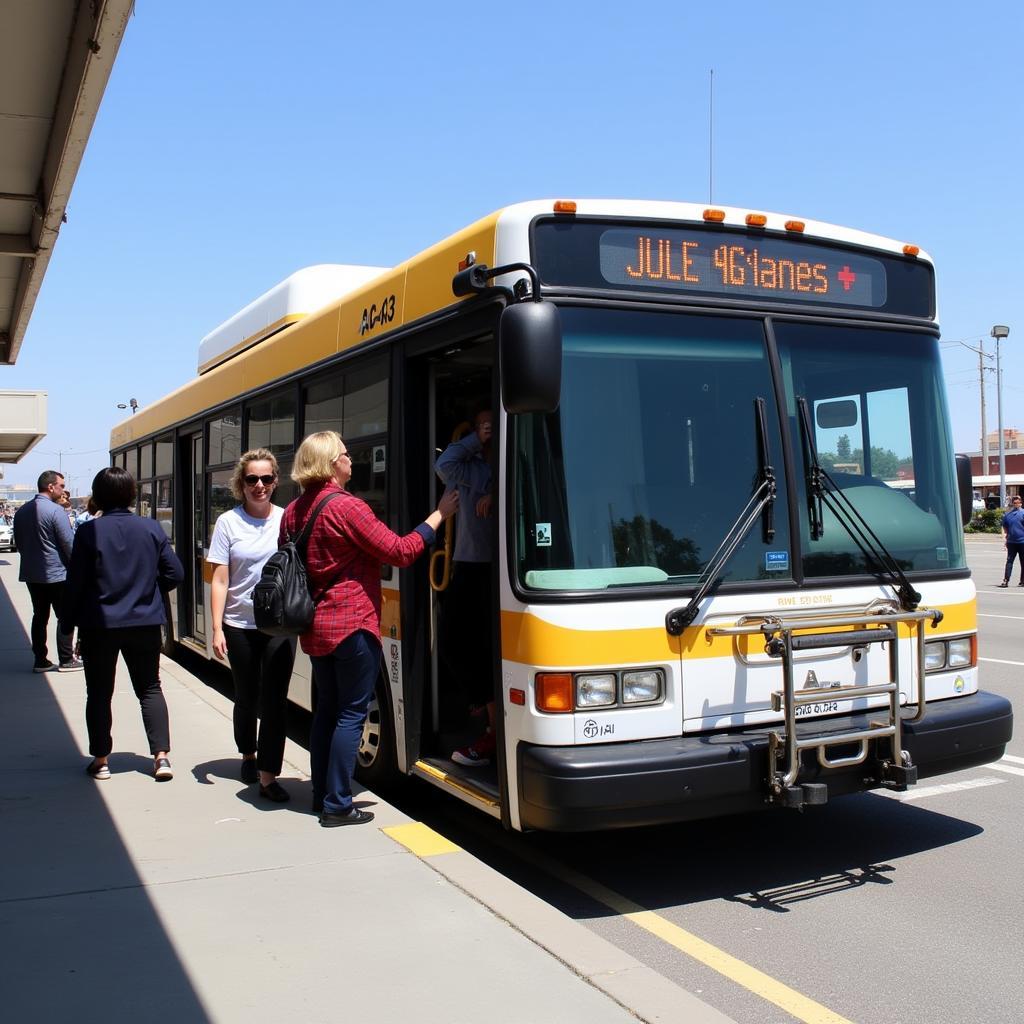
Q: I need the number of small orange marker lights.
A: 5